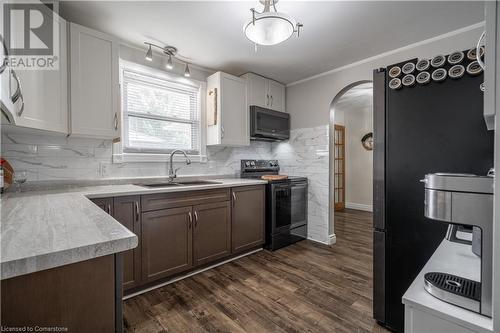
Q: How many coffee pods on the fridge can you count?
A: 12